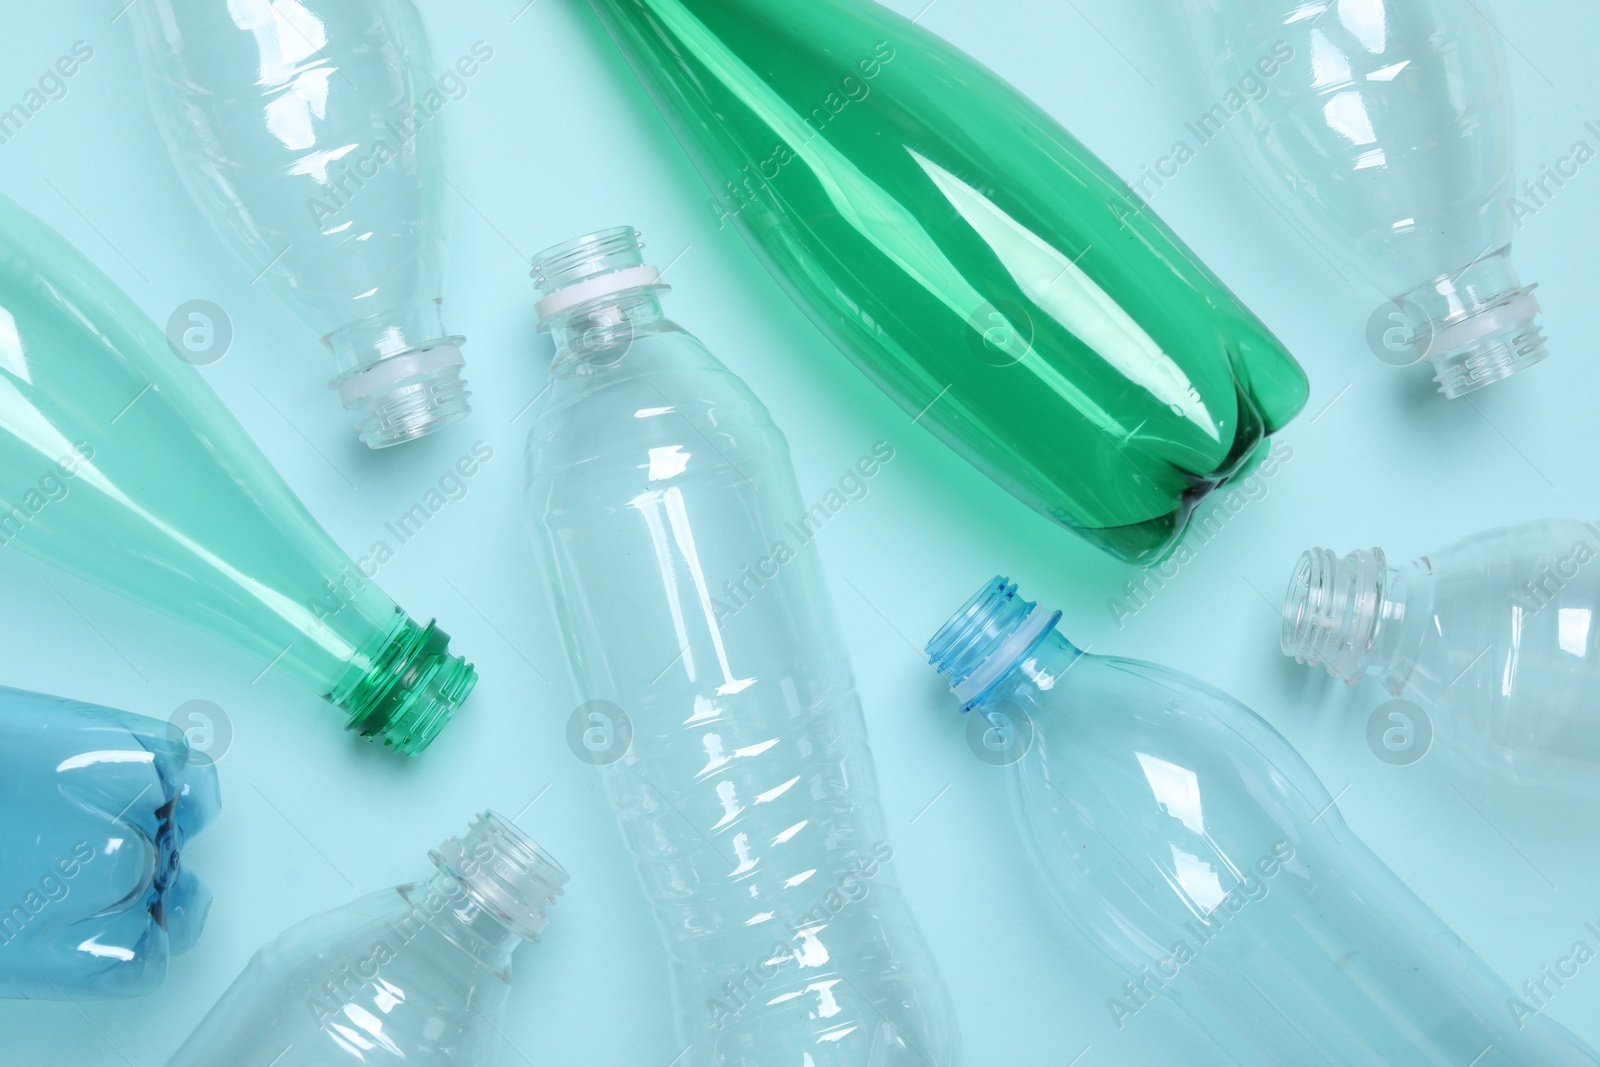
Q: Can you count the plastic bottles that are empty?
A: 9